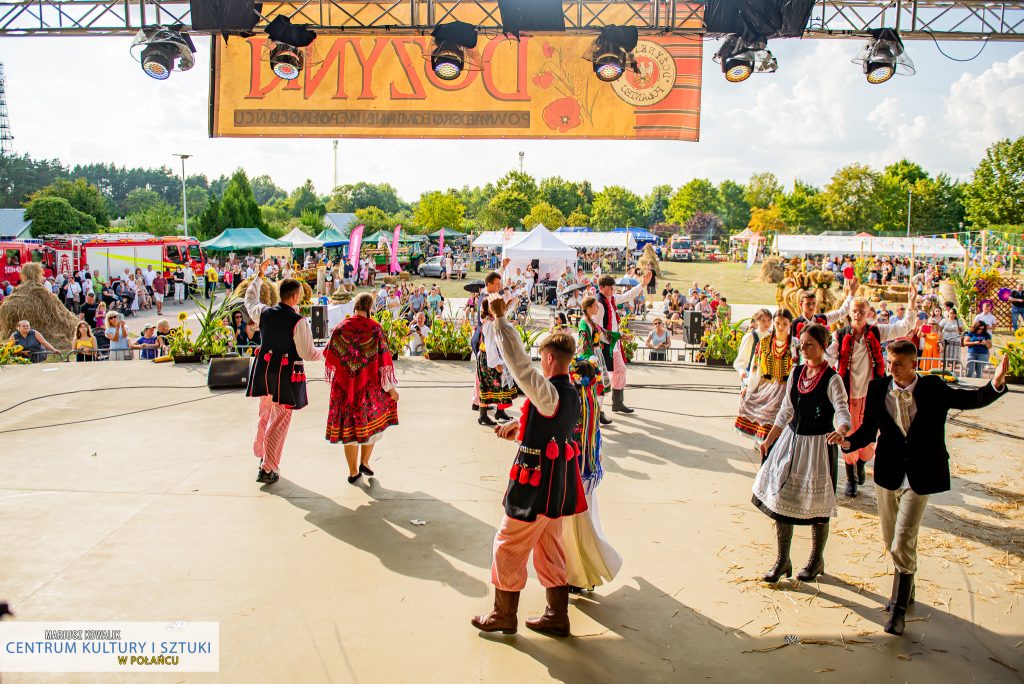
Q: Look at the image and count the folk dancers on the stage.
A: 14